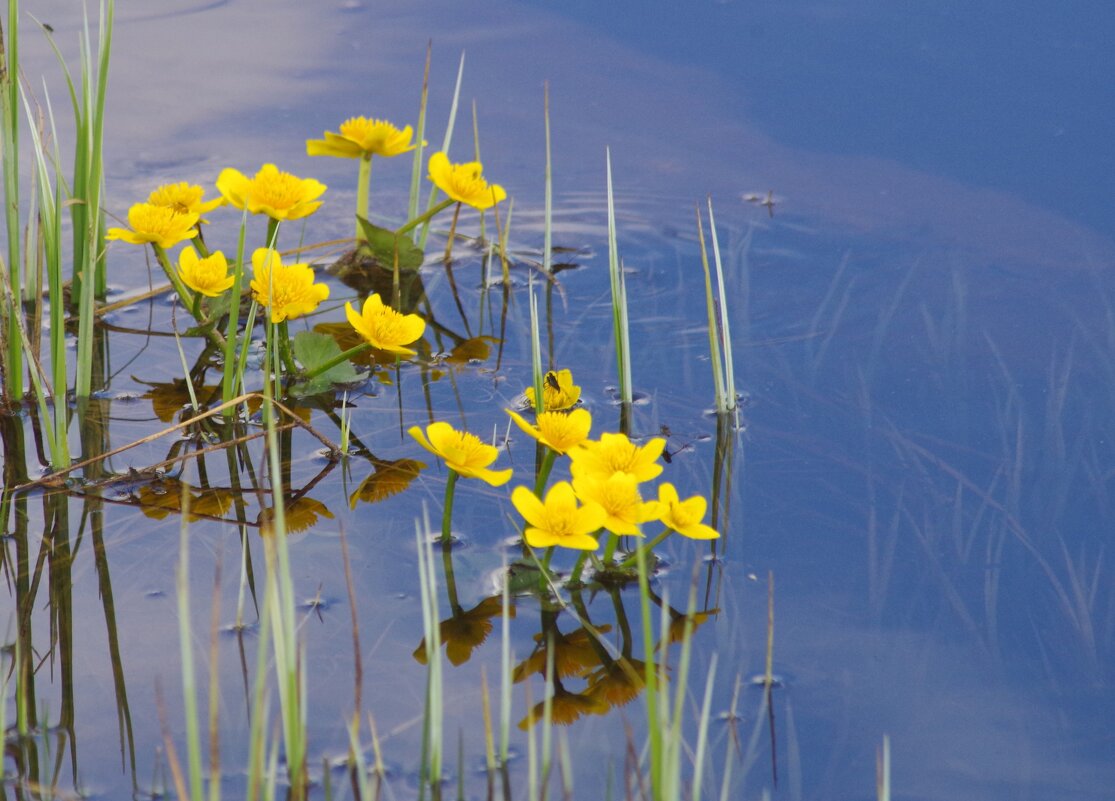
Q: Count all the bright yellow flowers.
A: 15